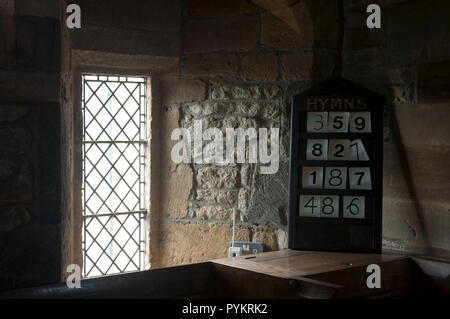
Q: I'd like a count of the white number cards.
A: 12